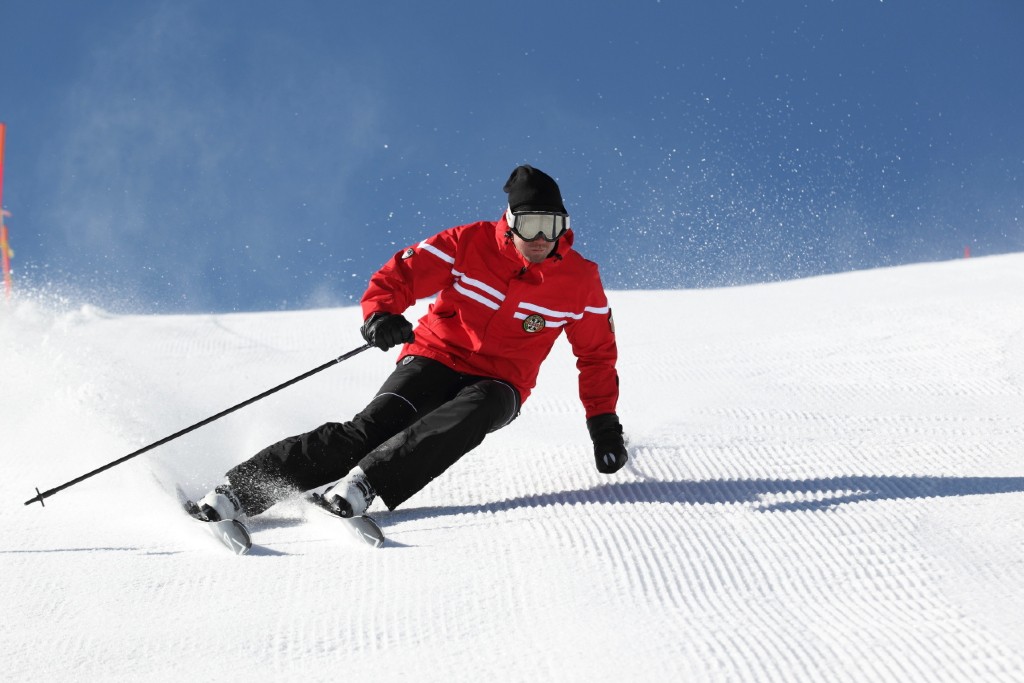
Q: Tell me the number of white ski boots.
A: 2